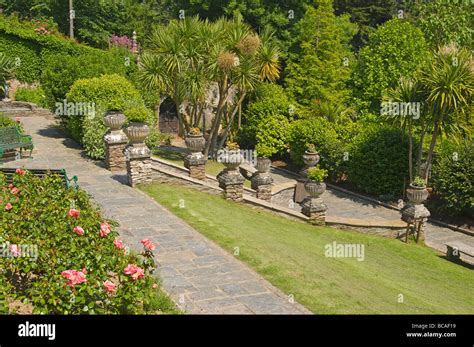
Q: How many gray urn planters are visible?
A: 8